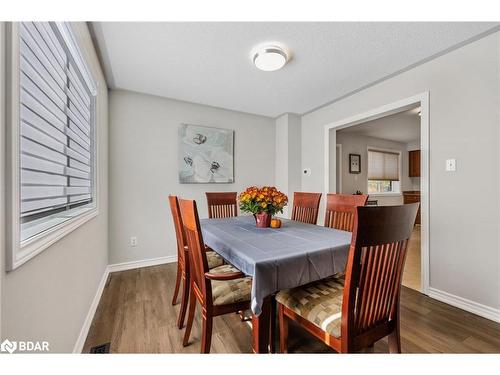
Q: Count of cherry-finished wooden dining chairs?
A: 6